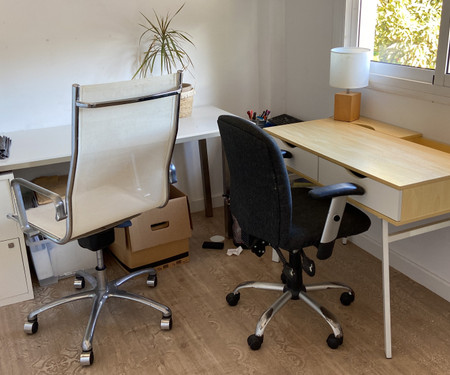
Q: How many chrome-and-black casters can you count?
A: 5